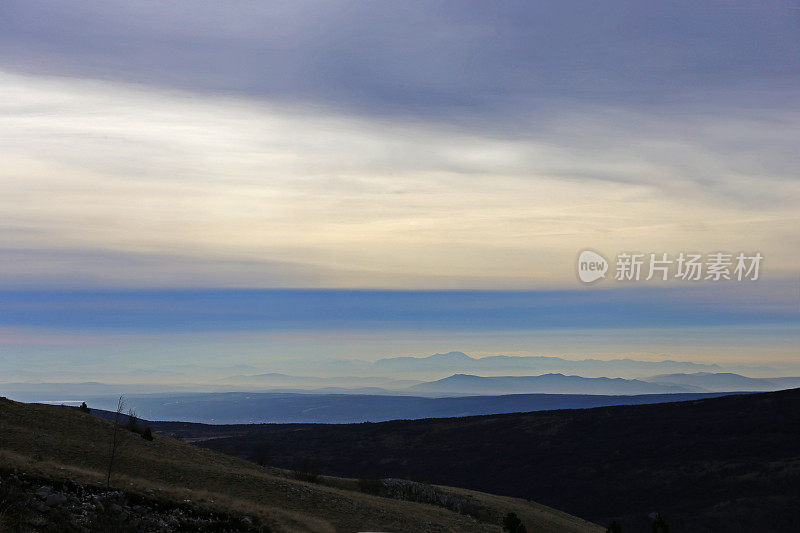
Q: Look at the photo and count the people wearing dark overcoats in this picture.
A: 0